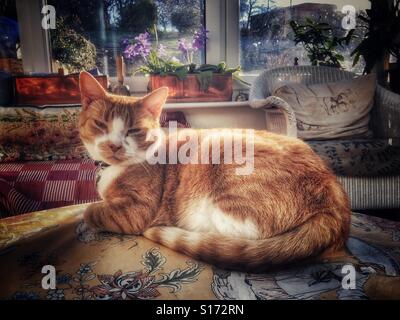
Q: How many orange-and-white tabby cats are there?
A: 1